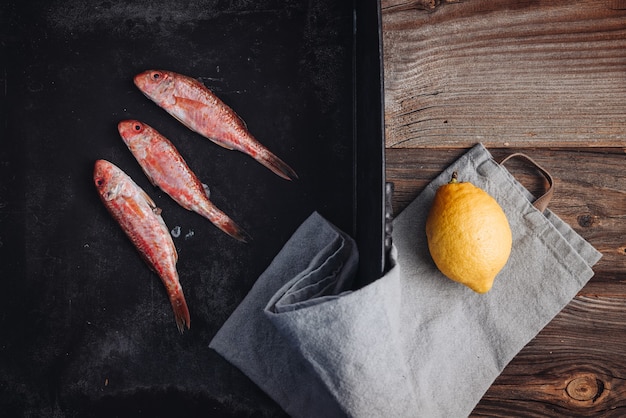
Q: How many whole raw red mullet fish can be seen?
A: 3